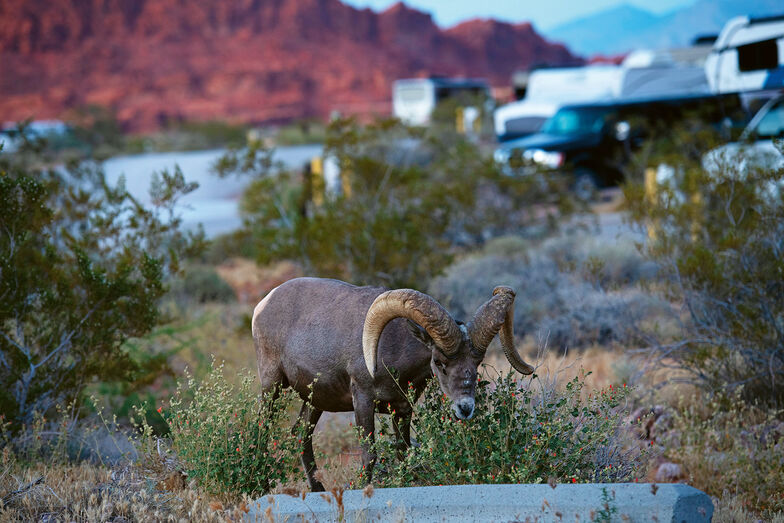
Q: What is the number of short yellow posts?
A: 6